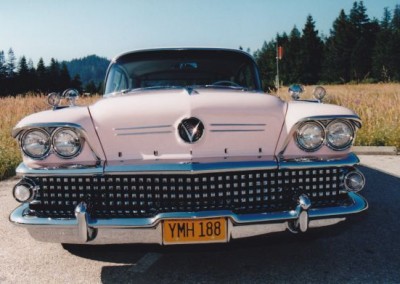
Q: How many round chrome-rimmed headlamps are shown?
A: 4